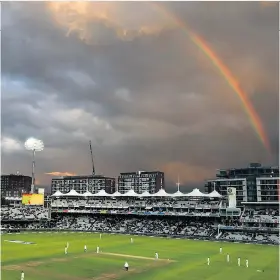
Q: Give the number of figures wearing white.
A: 14